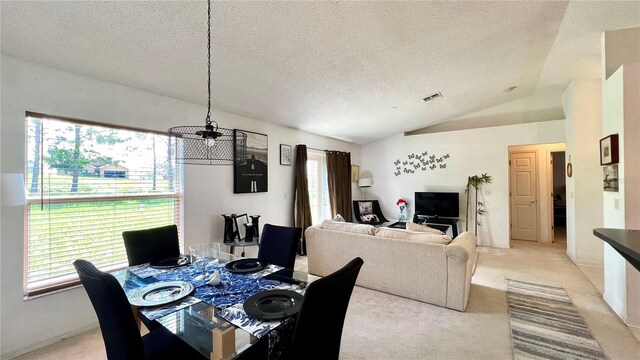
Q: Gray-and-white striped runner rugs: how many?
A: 1